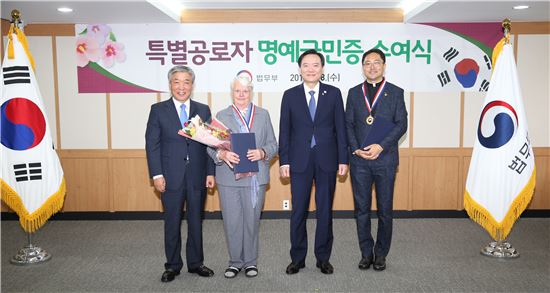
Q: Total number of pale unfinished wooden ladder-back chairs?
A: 0